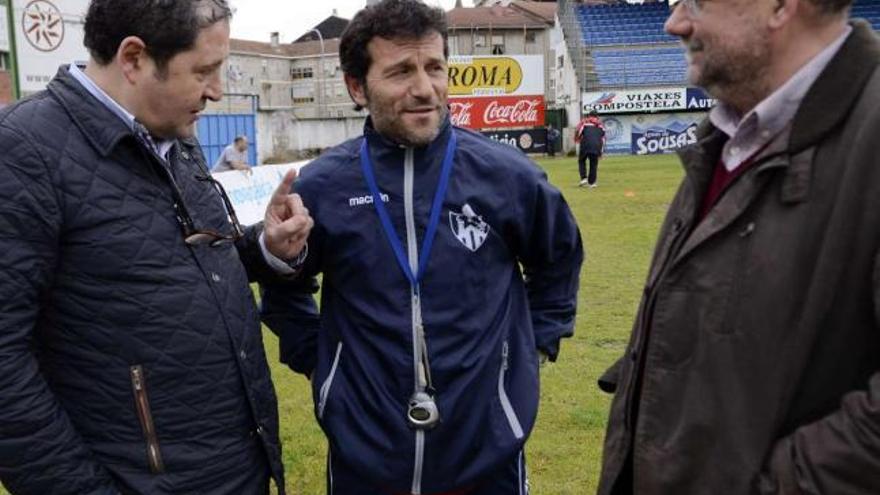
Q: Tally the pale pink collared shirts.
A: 1